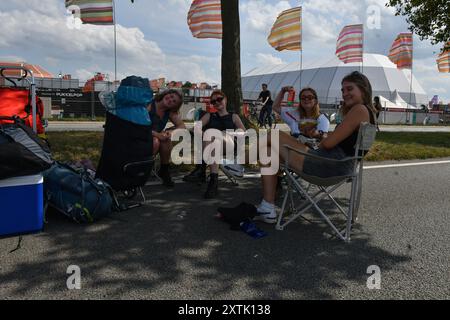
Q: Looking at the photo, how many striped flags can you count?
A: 6